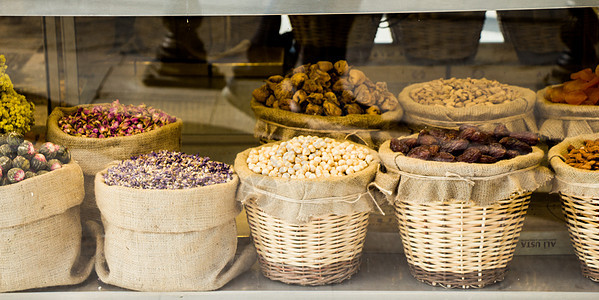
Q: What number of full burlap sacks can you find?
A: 3